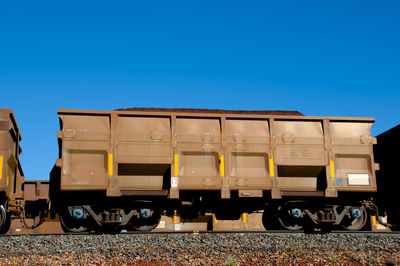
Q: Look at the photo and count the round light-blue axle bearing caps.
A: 4